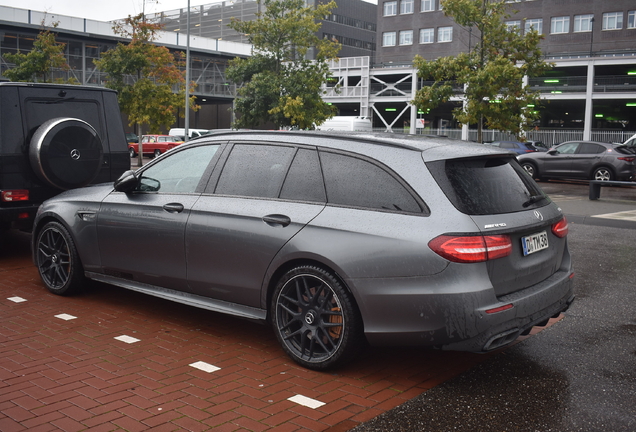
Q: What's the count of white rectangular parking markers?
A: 5